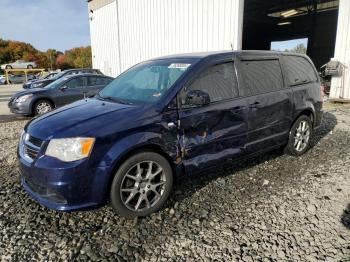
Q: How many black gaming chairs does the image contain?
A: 0